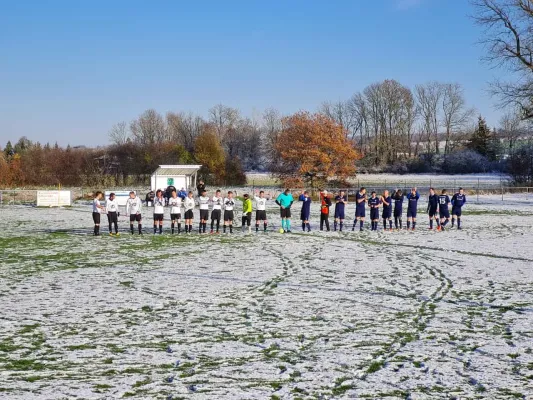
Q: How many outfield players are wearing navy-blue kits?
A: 10